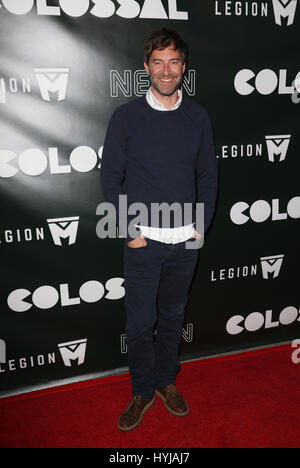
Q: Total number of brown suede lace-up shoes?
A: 2